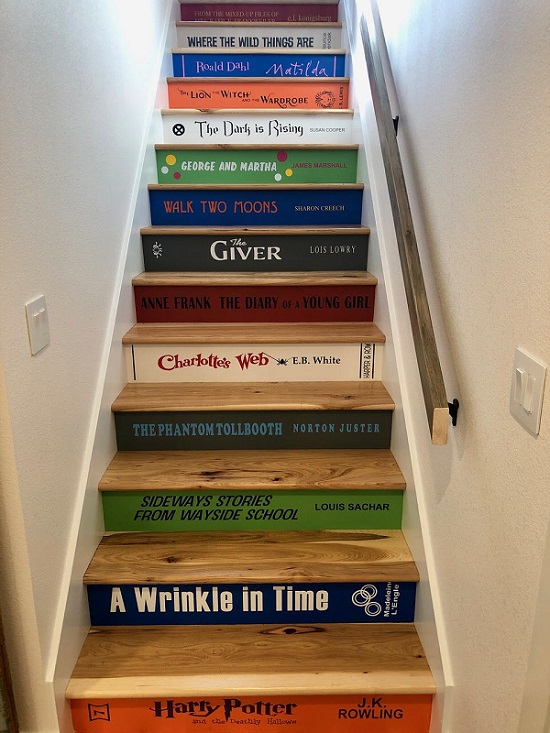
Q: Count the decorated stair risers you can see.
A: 14